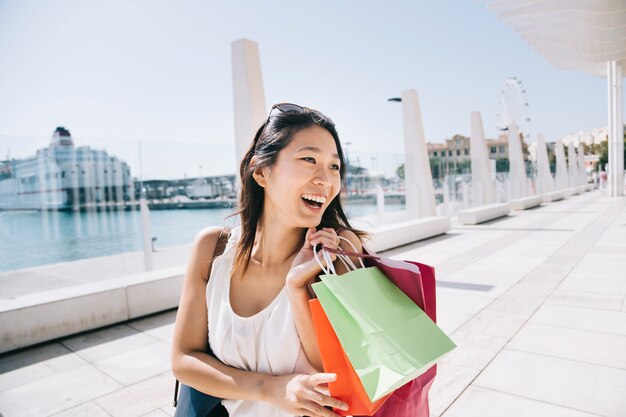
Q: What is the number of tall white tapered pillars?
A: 8